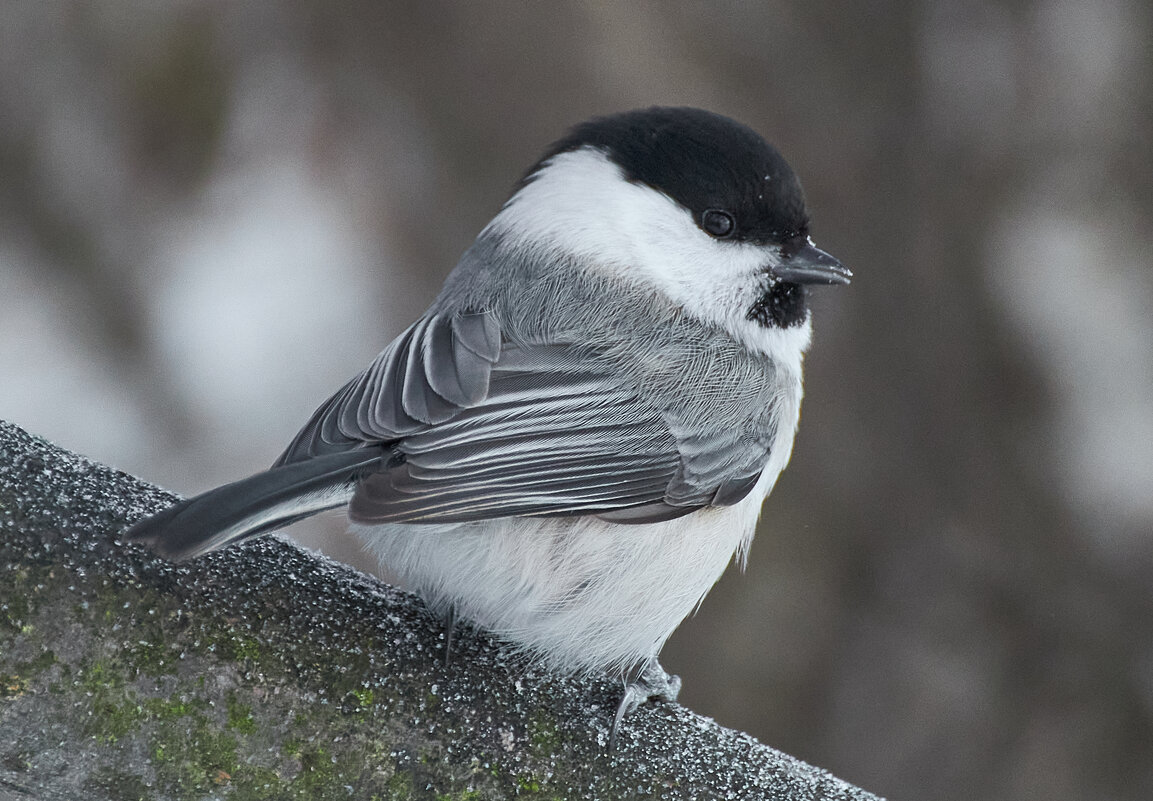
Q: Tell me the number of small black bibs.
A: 1